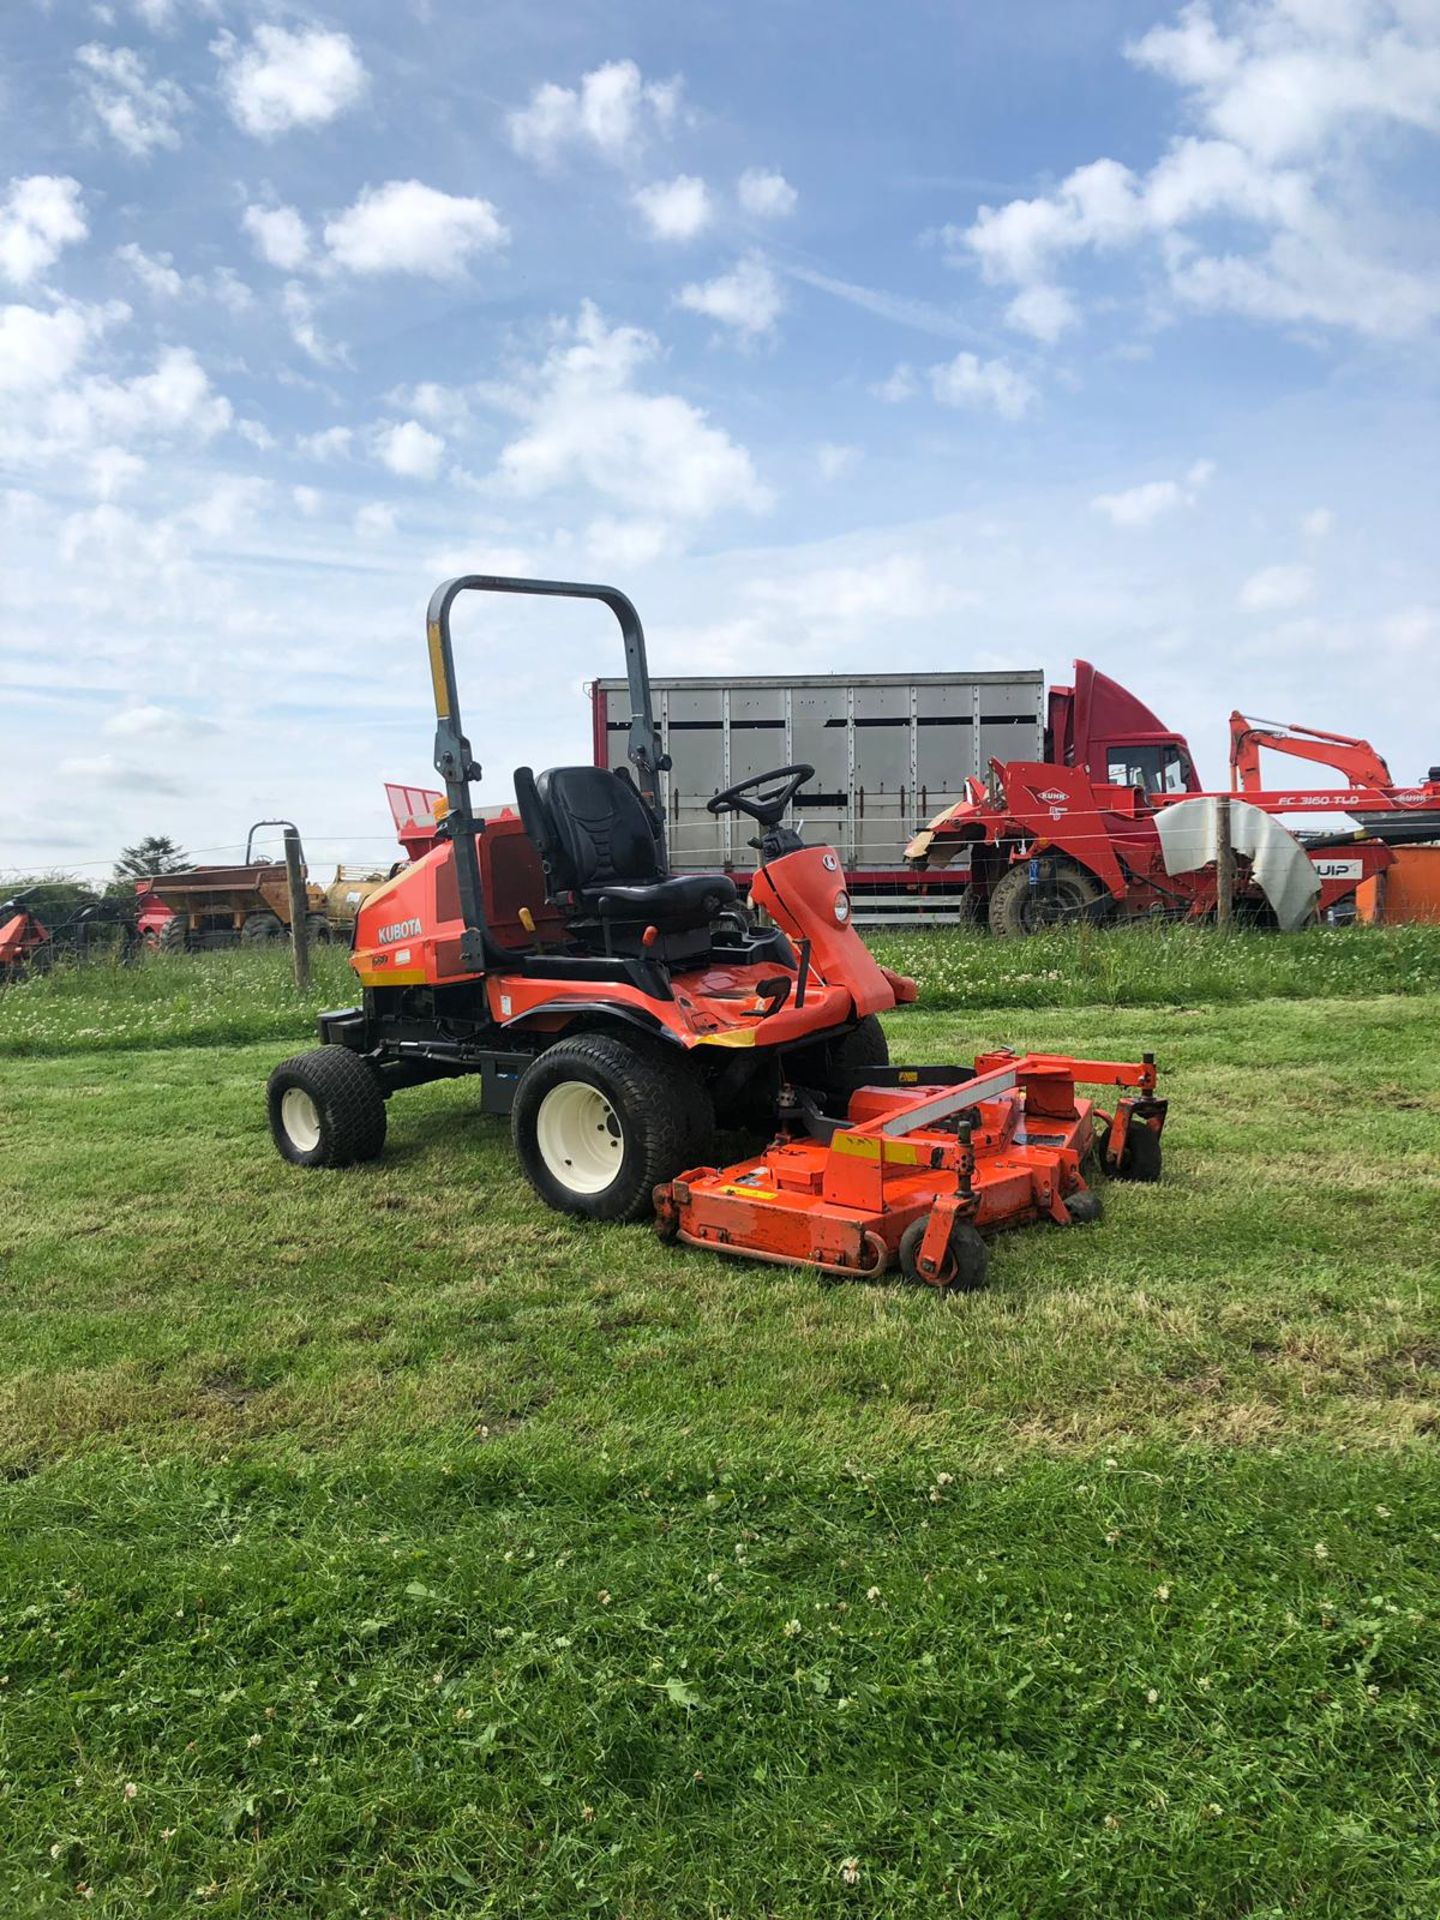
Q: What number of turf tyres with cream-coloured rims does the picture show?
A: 2